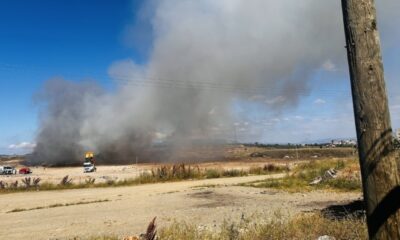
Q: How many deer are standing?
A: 0